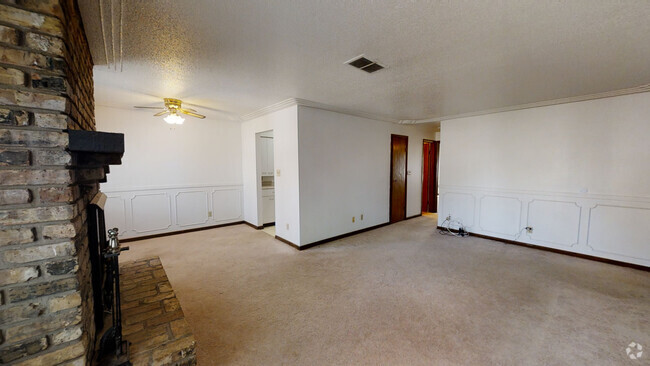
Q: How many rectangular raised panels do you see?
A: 8